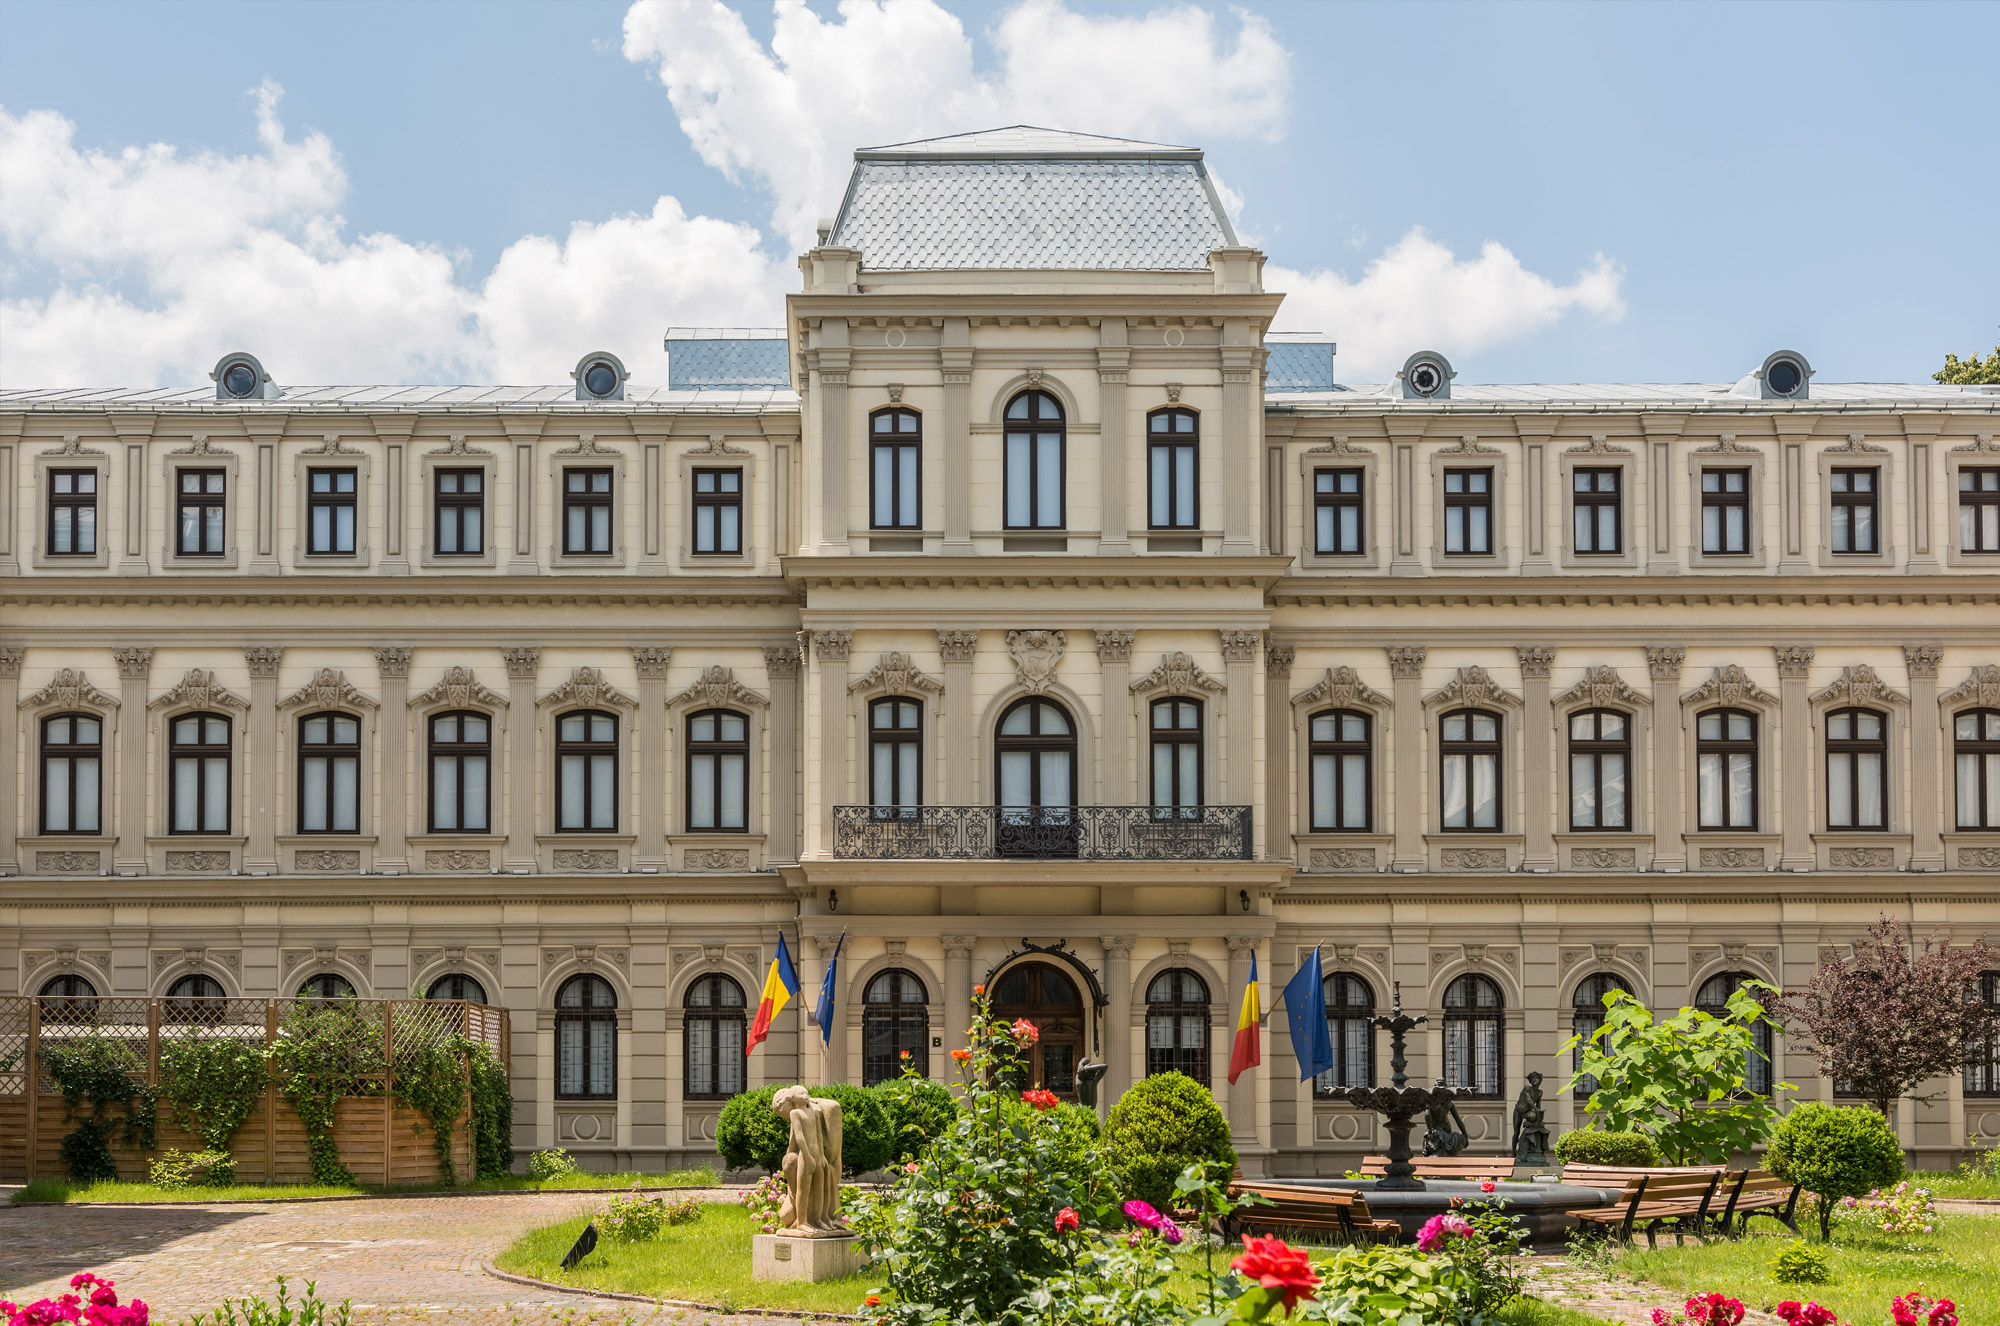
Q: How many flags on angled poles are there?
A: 4